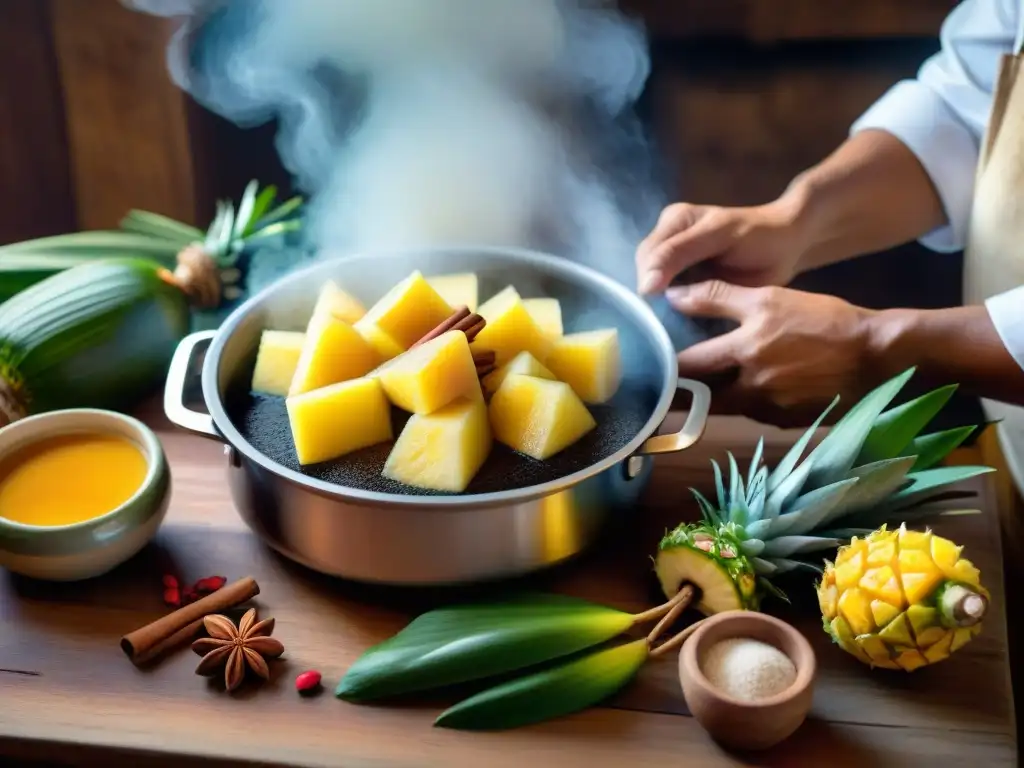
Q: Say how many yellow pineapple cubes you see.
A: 13